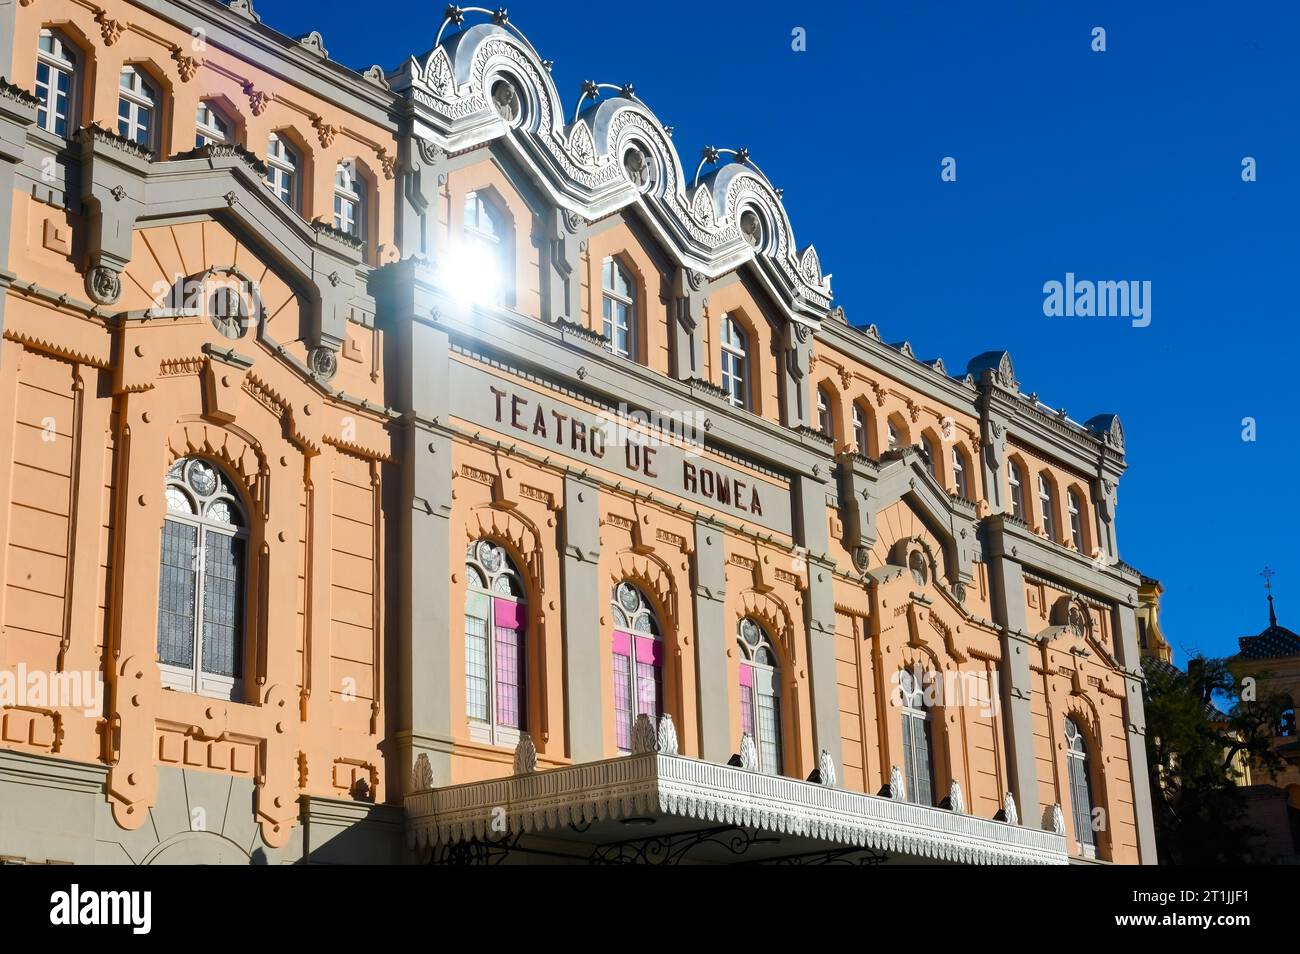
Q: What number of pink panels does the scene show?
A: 4